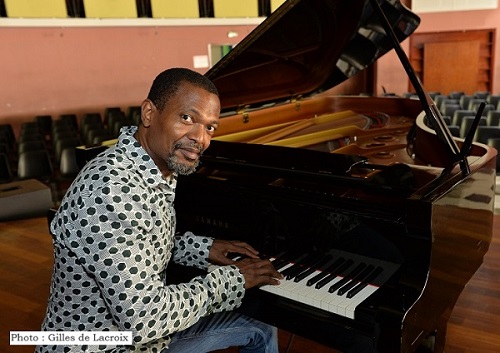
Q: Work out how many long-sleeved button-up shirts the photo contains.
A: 1